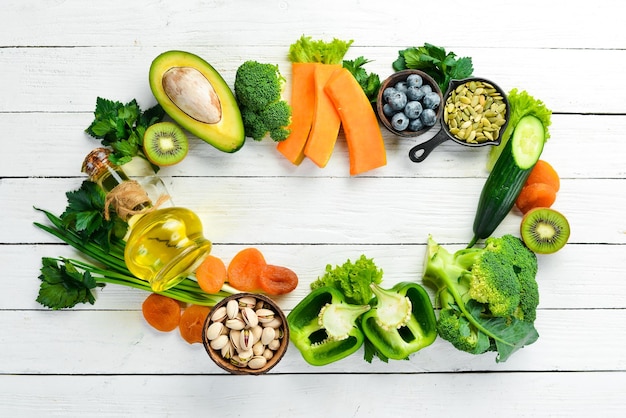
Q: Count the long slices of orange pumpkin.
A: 3